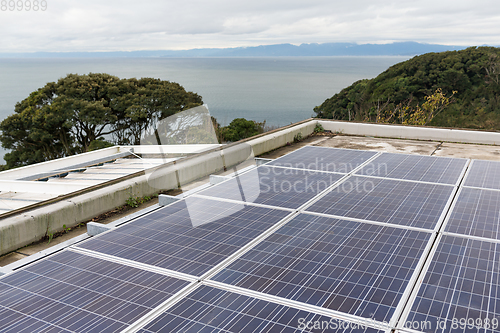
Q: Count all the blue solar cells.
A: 11